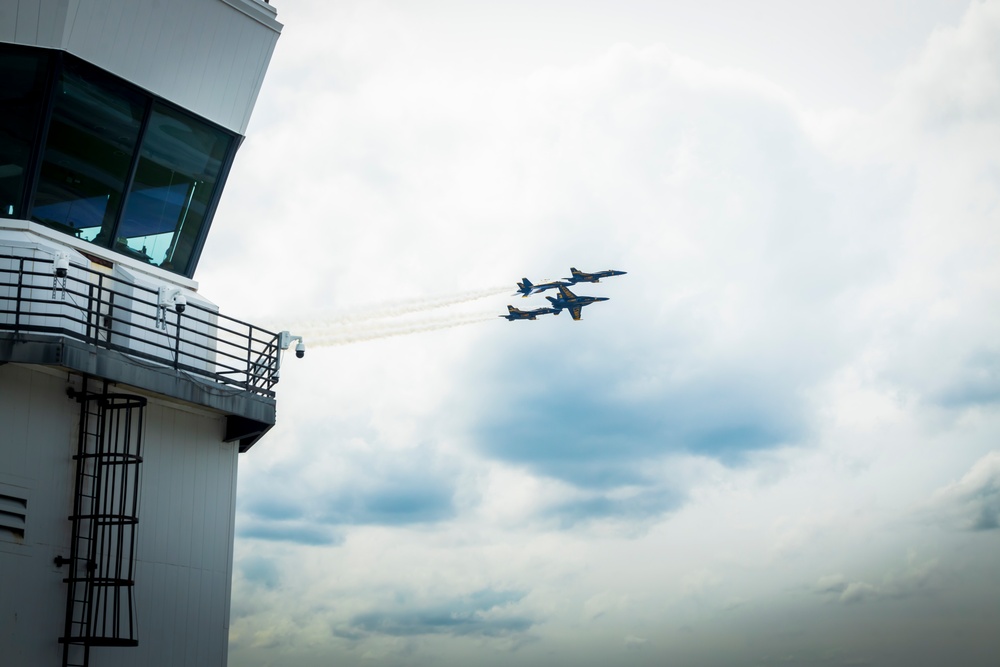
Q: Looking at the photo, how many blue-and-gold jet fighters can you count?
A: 4